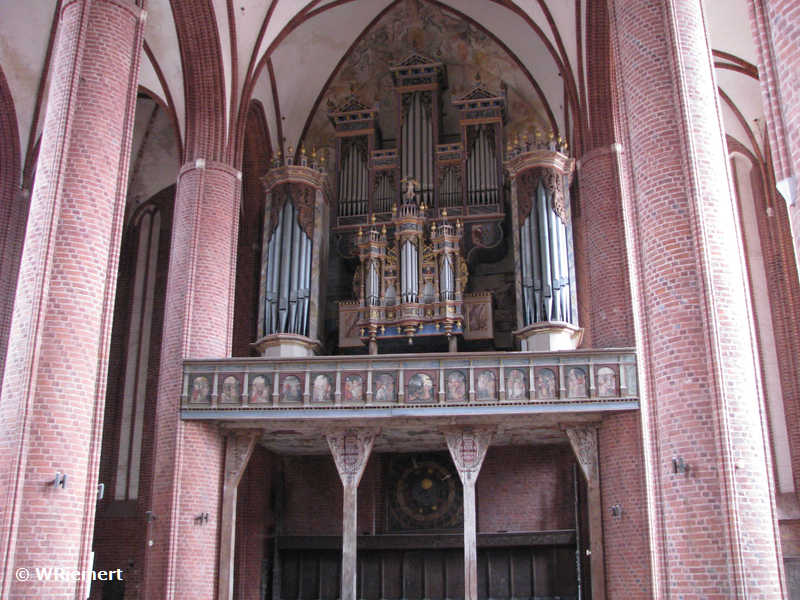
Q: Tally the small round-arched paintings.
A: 14